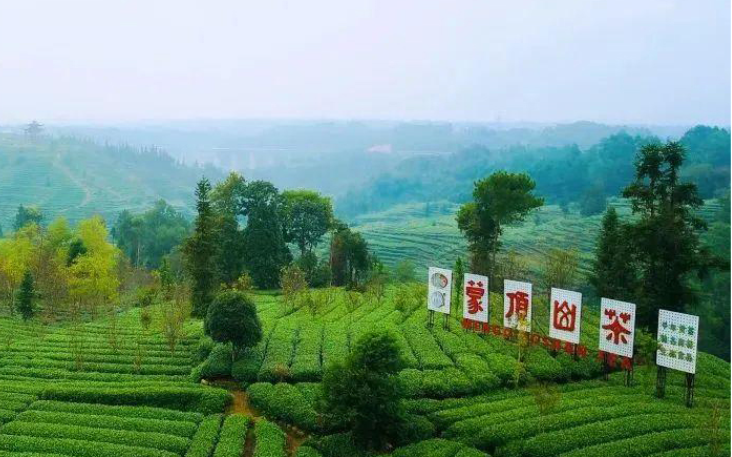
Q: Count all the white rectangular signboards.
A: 6